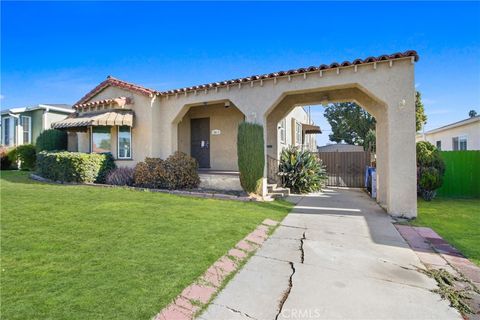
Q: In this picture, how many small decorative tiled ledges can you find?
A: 1